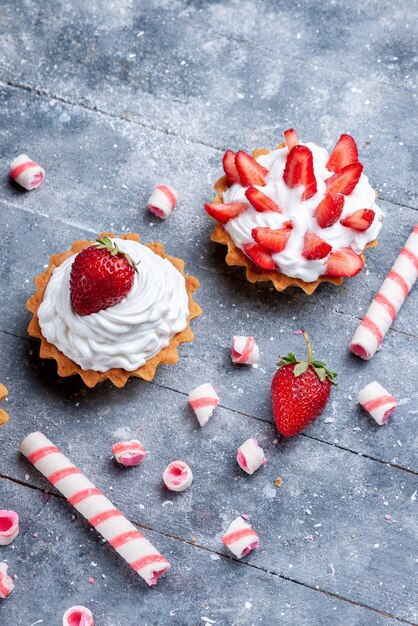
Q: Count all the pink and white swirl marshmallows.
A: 12